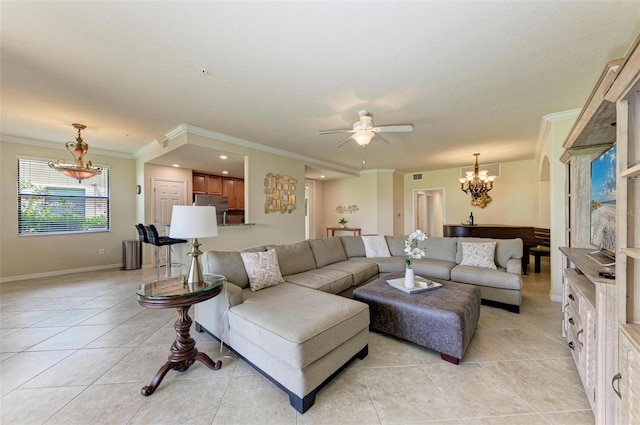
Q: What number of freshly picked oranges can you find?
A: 0